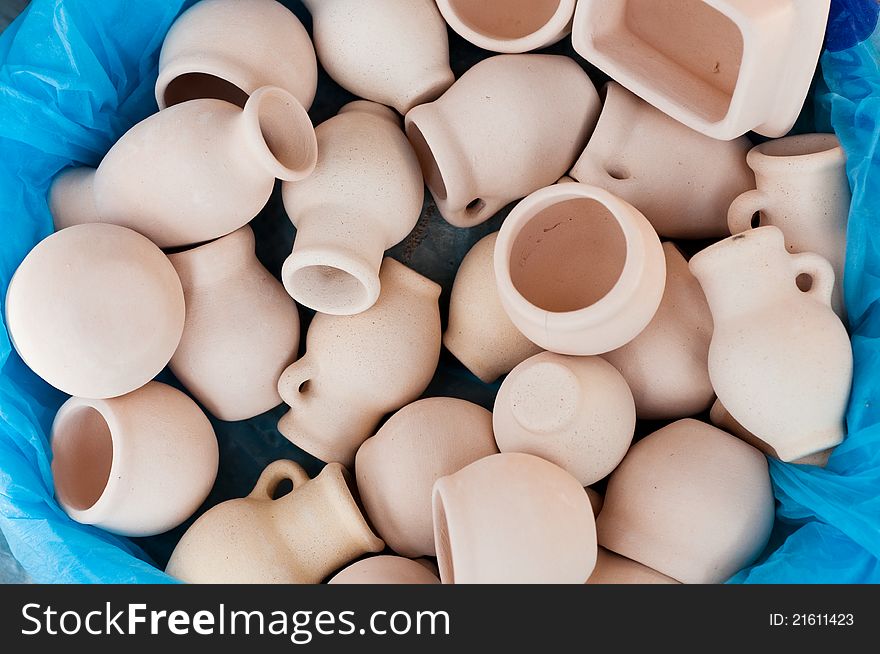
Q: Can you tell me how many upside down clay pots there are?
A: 2